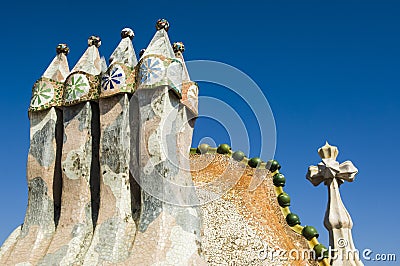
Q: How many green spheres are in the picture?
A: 10